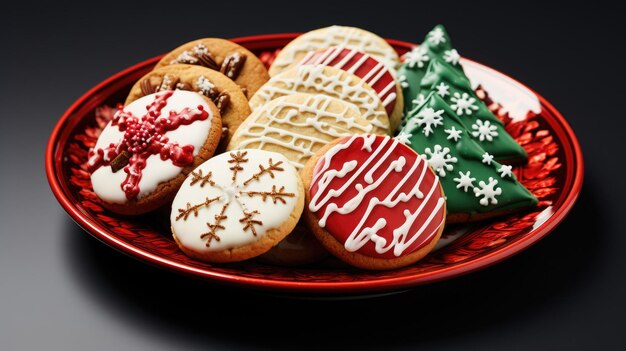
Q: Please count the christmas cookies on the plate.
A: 11